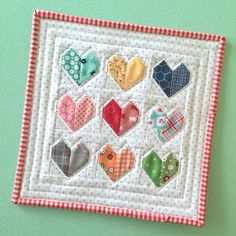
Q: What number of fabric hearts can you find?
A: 9